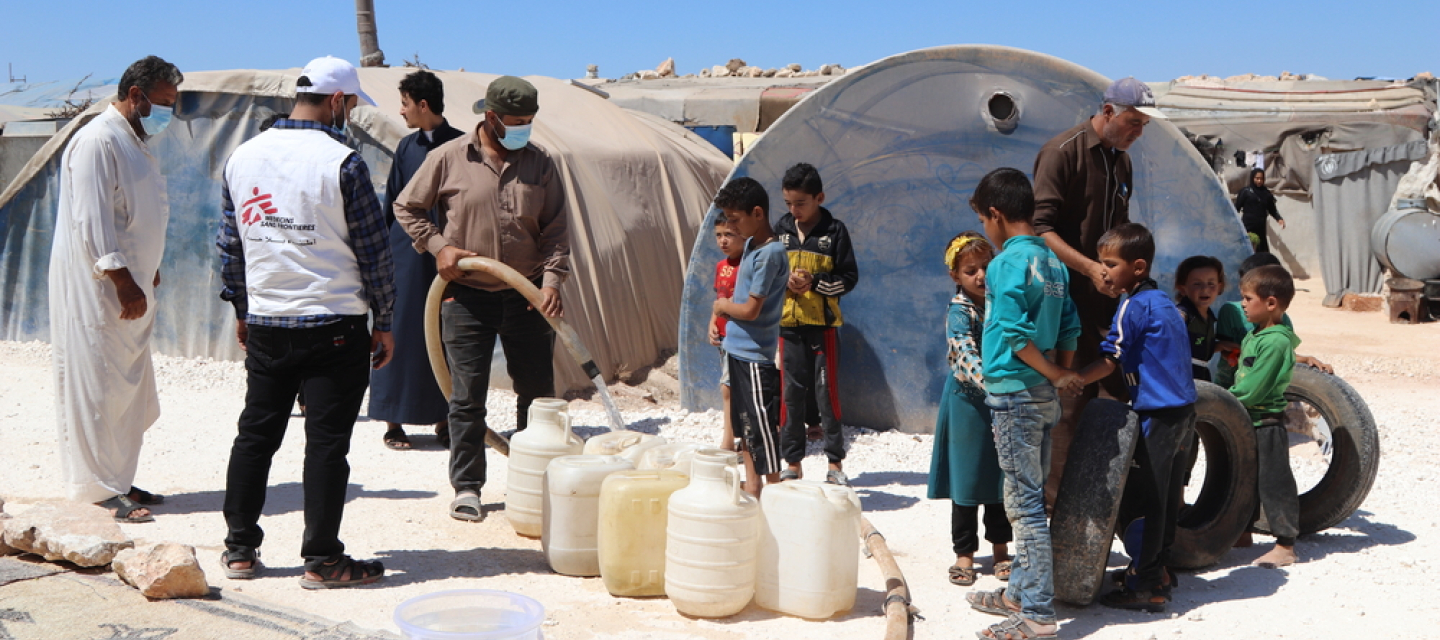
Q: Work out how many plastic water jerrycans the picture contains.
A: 7